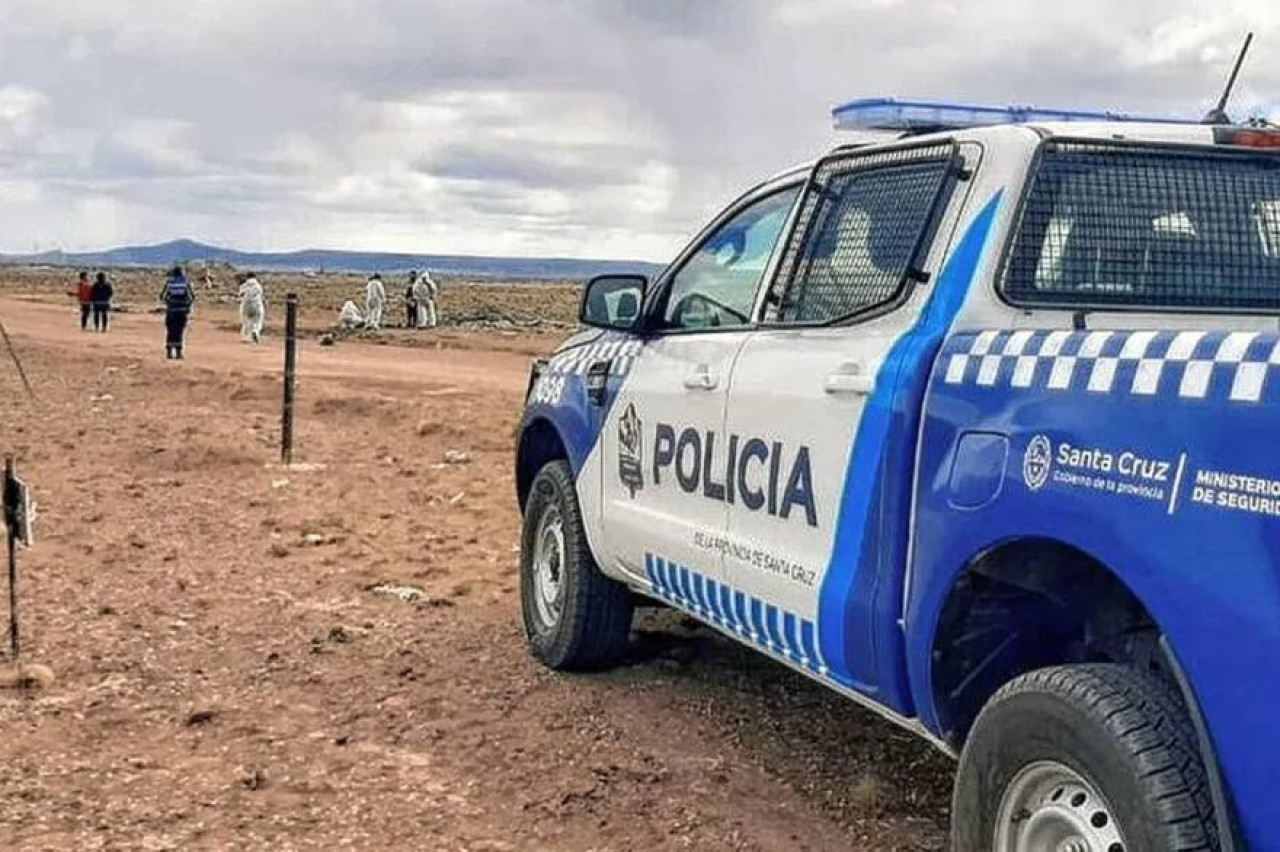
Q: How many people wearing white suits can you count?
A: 4